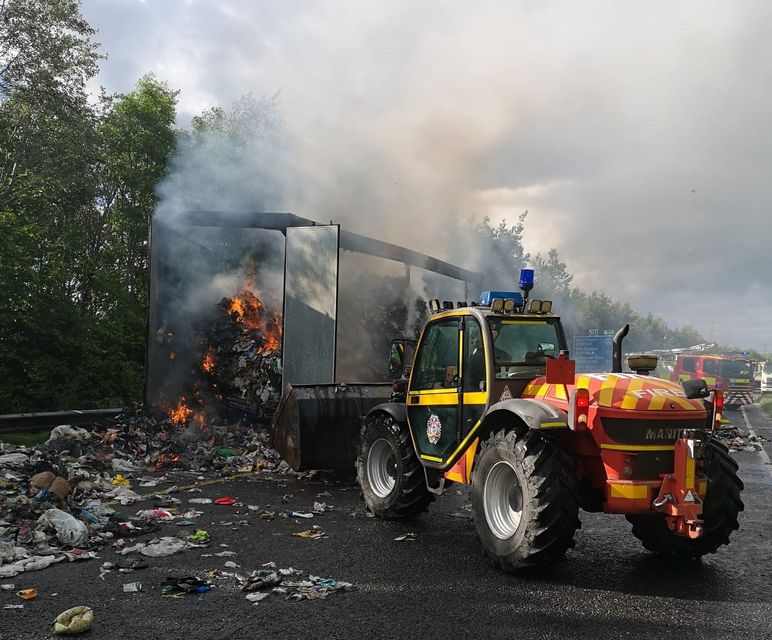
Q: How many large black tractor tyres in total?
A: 3